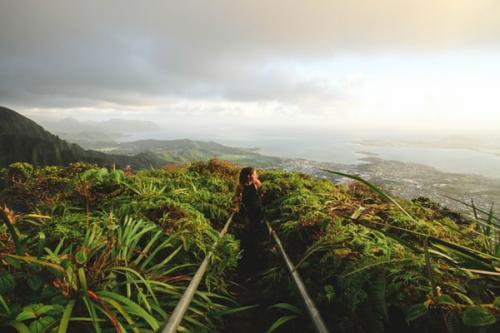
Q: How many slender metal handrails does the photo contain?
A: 2